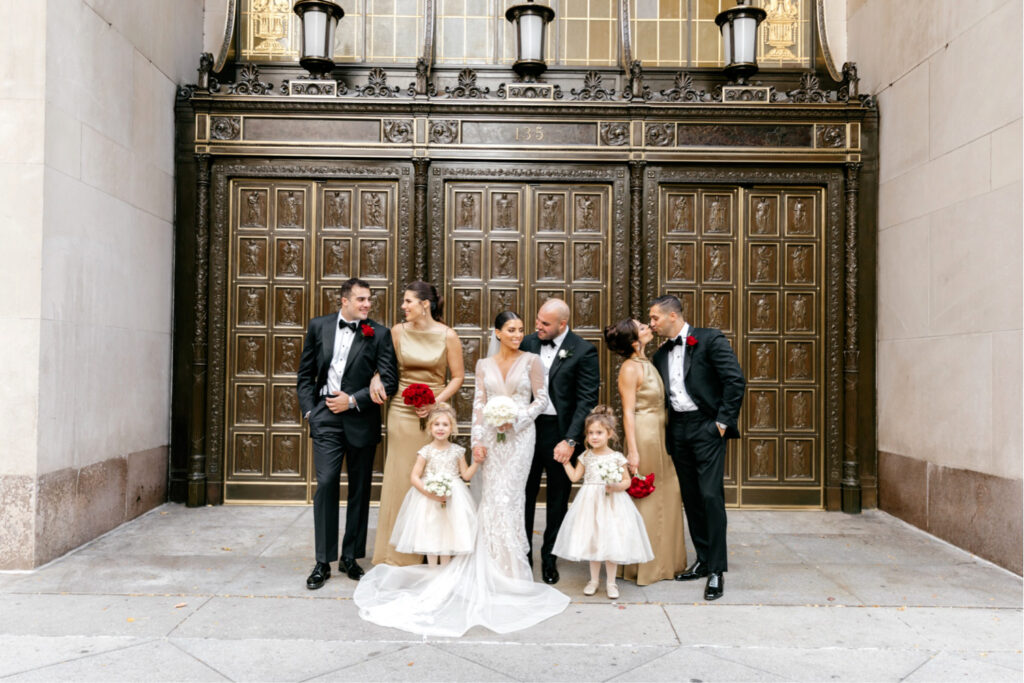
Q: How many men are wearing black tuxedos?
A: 3